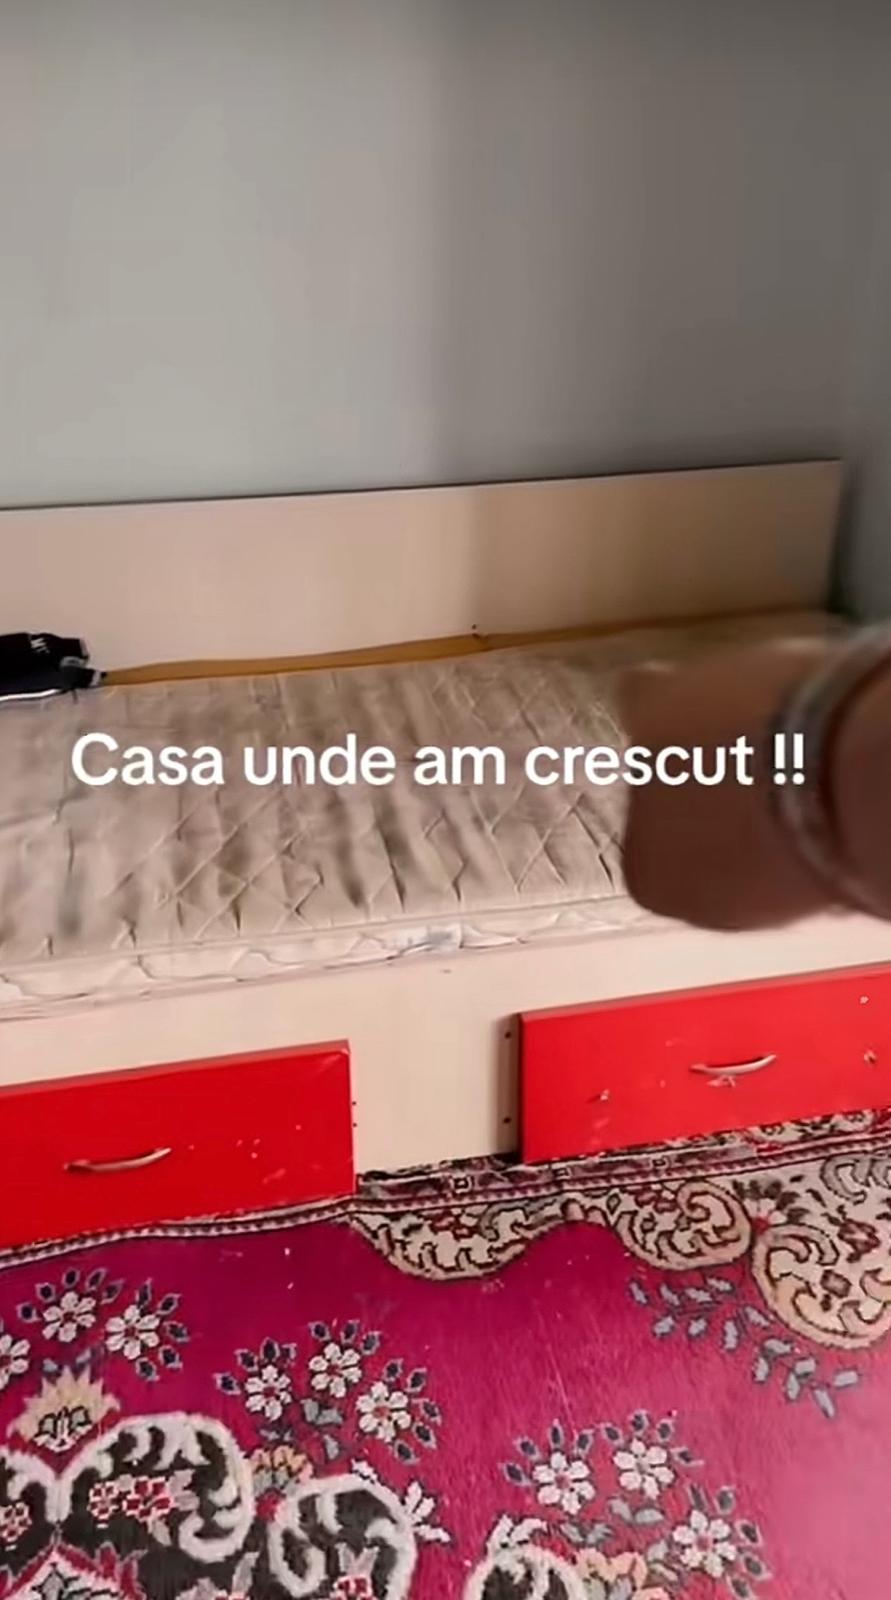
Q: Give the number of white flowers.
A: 9